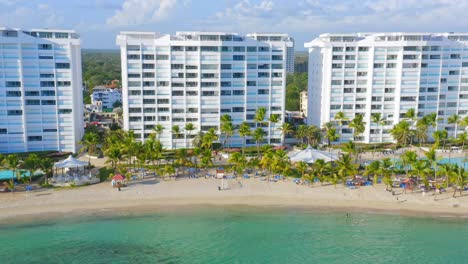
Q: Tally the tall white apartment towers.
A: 3